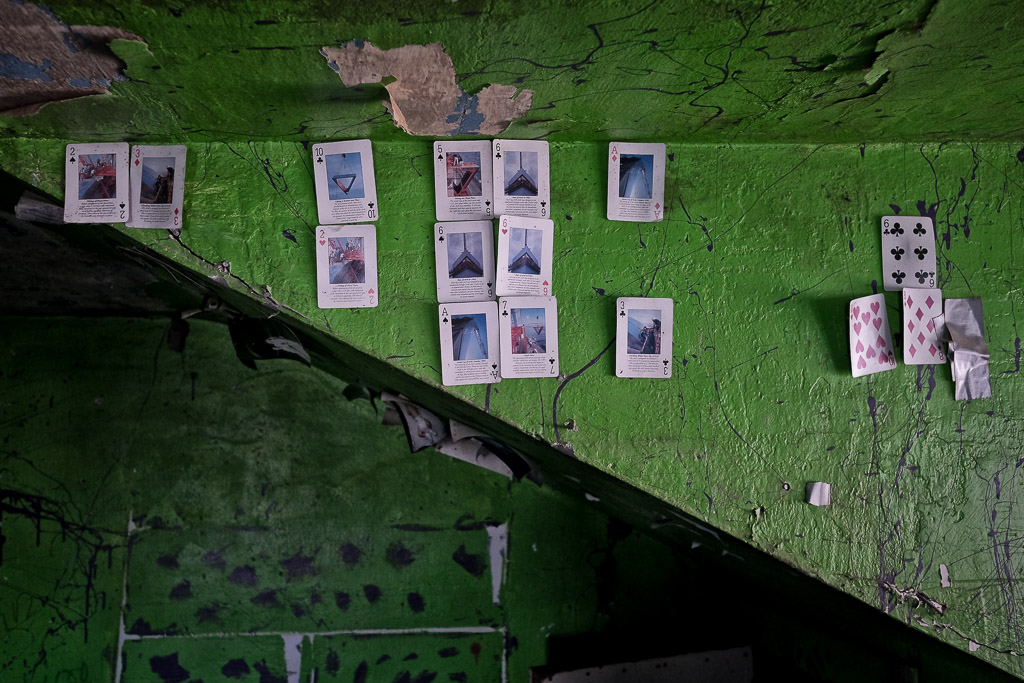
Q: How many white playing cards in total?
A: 15